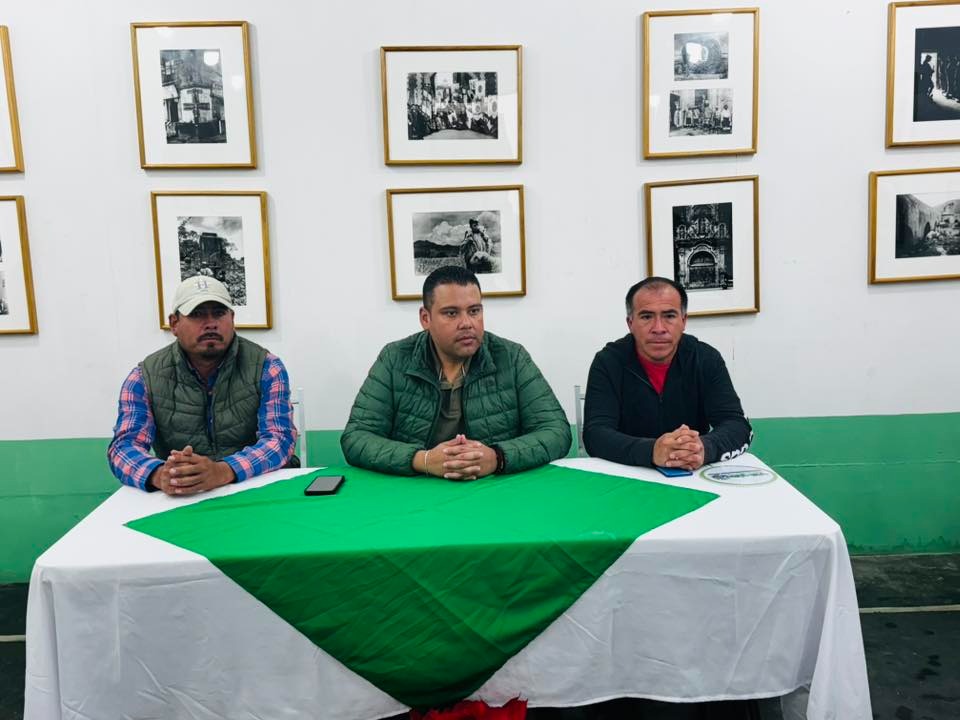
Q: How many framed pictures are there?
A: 10